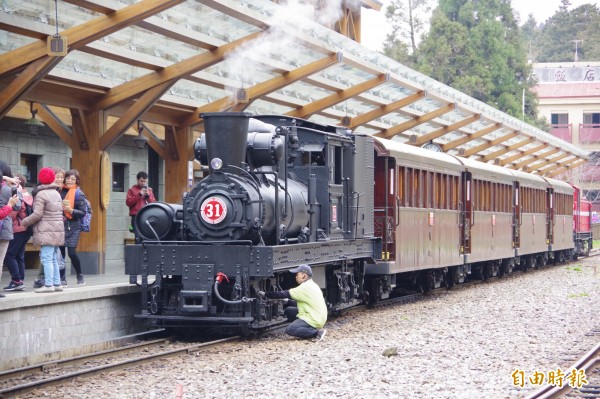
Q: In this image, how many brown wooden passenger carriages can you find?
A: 4